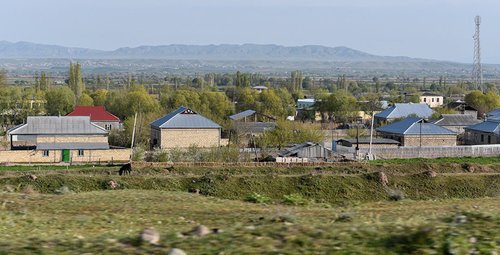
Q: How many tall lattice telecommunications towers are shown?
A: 1